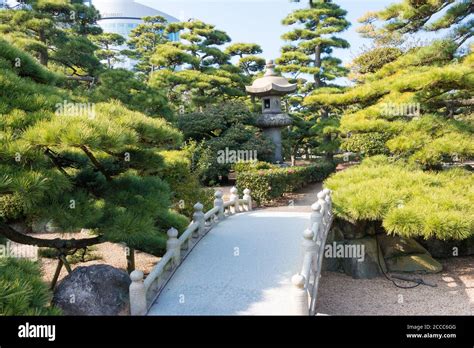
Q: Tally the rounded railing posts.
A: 11